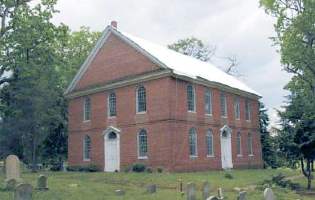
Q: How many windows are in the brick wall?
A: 14